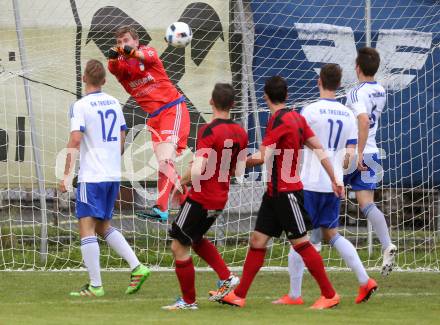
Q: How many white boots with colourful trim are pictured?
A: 2